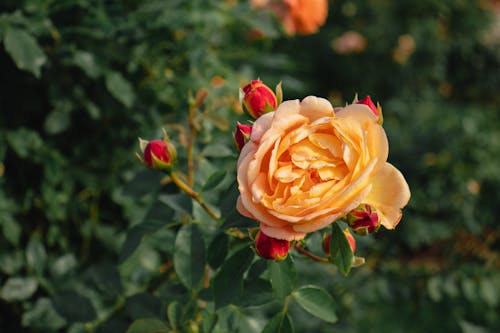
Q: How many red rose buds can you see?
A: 7